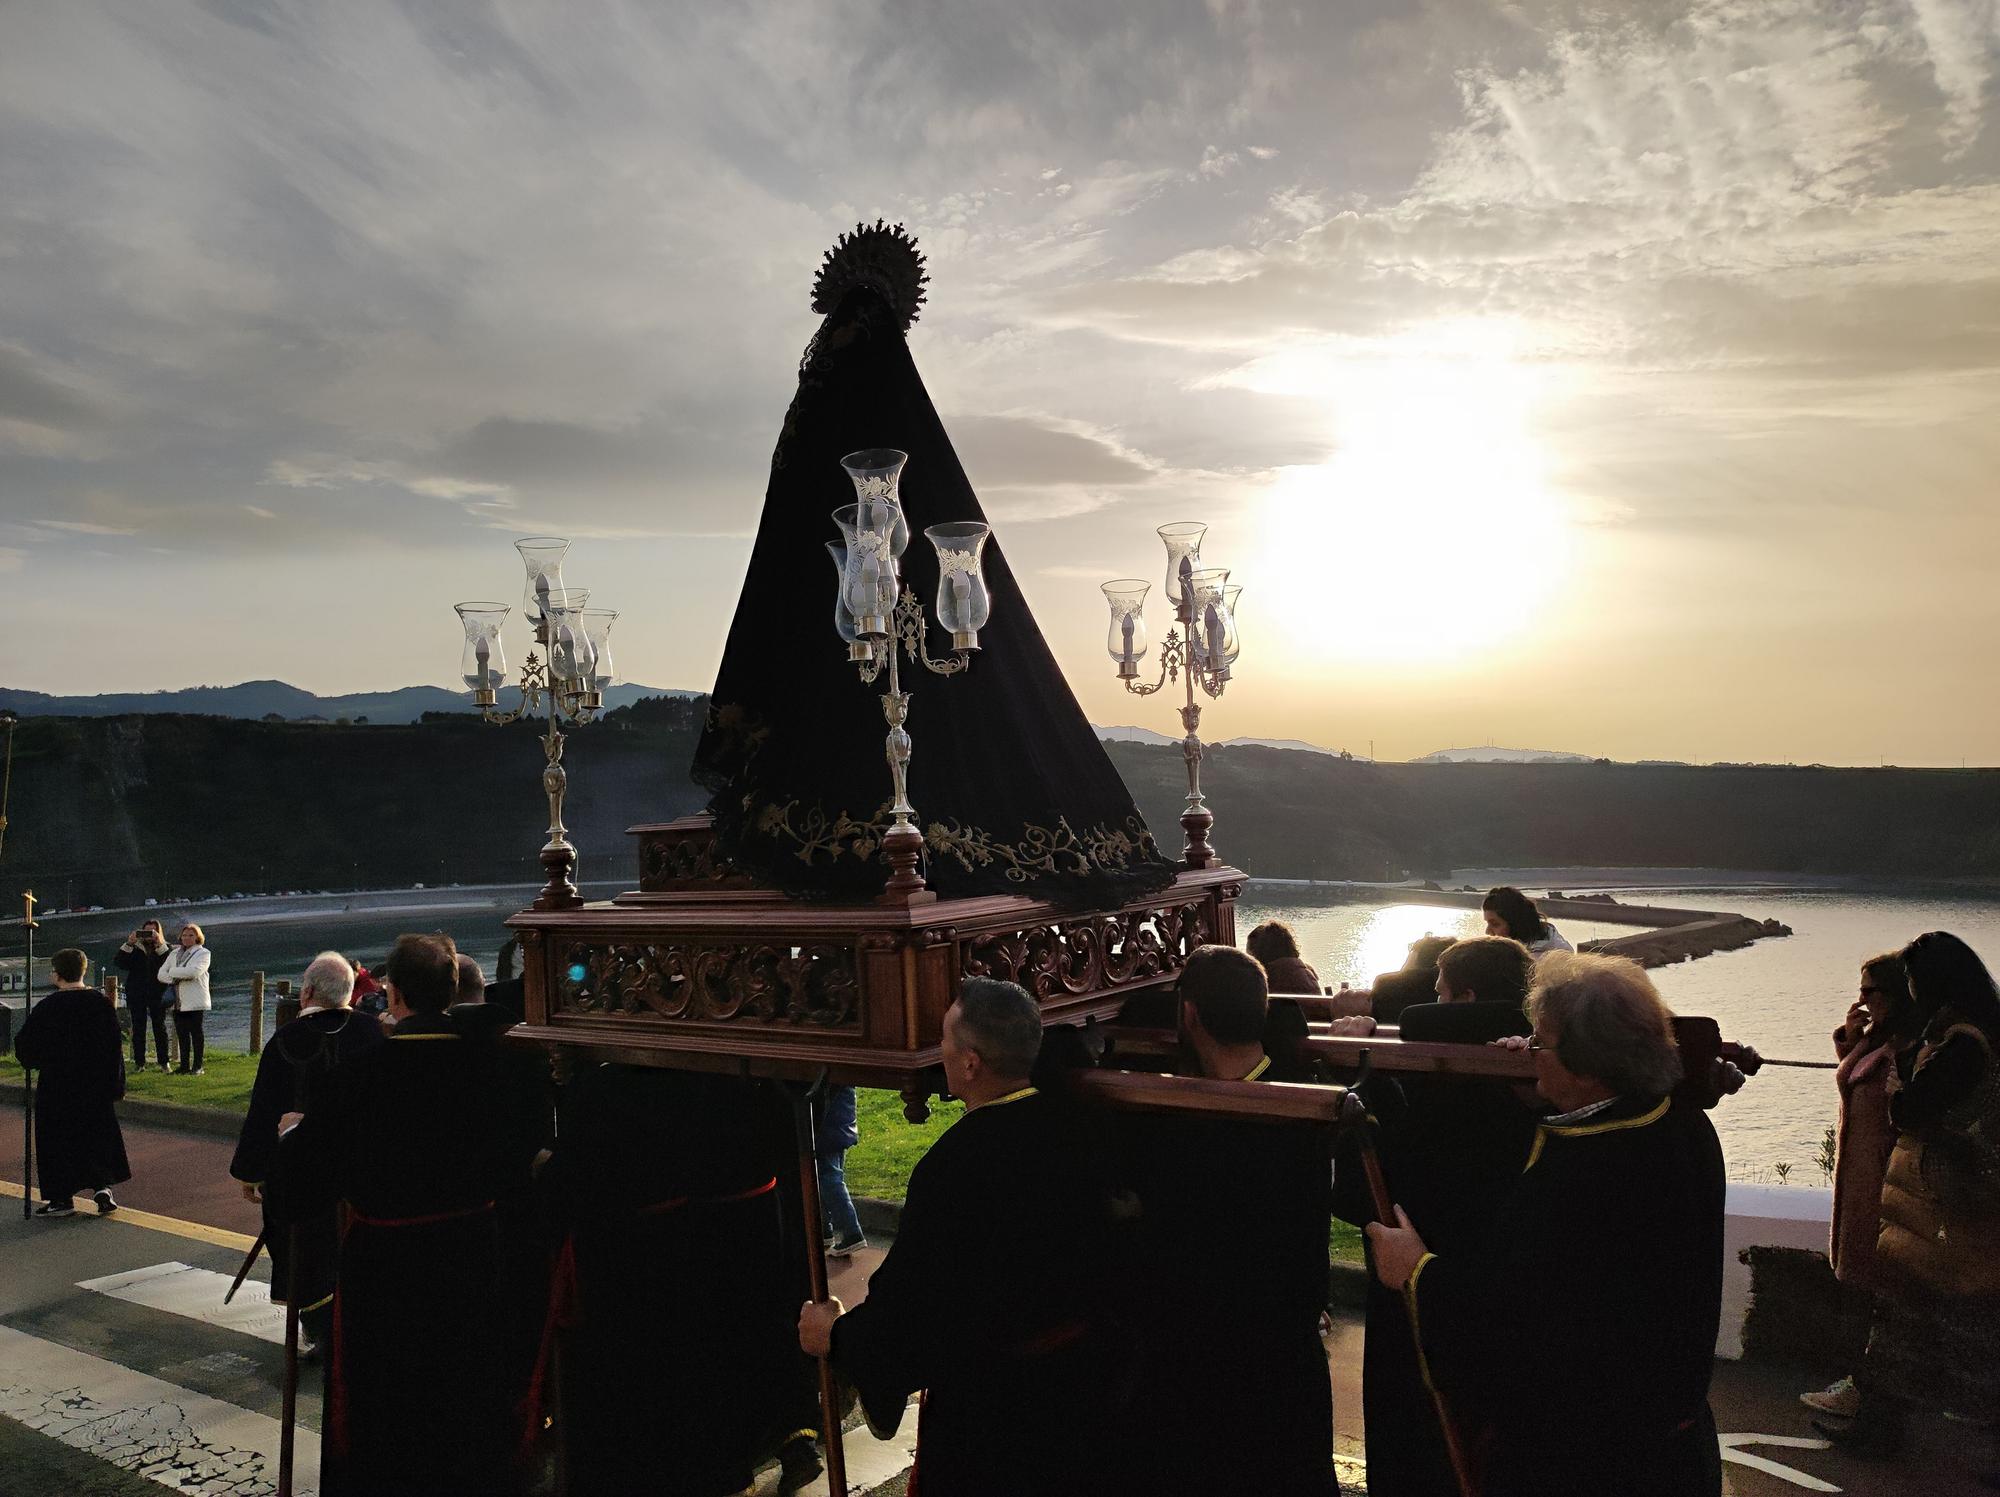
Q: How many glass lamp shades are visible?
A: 12